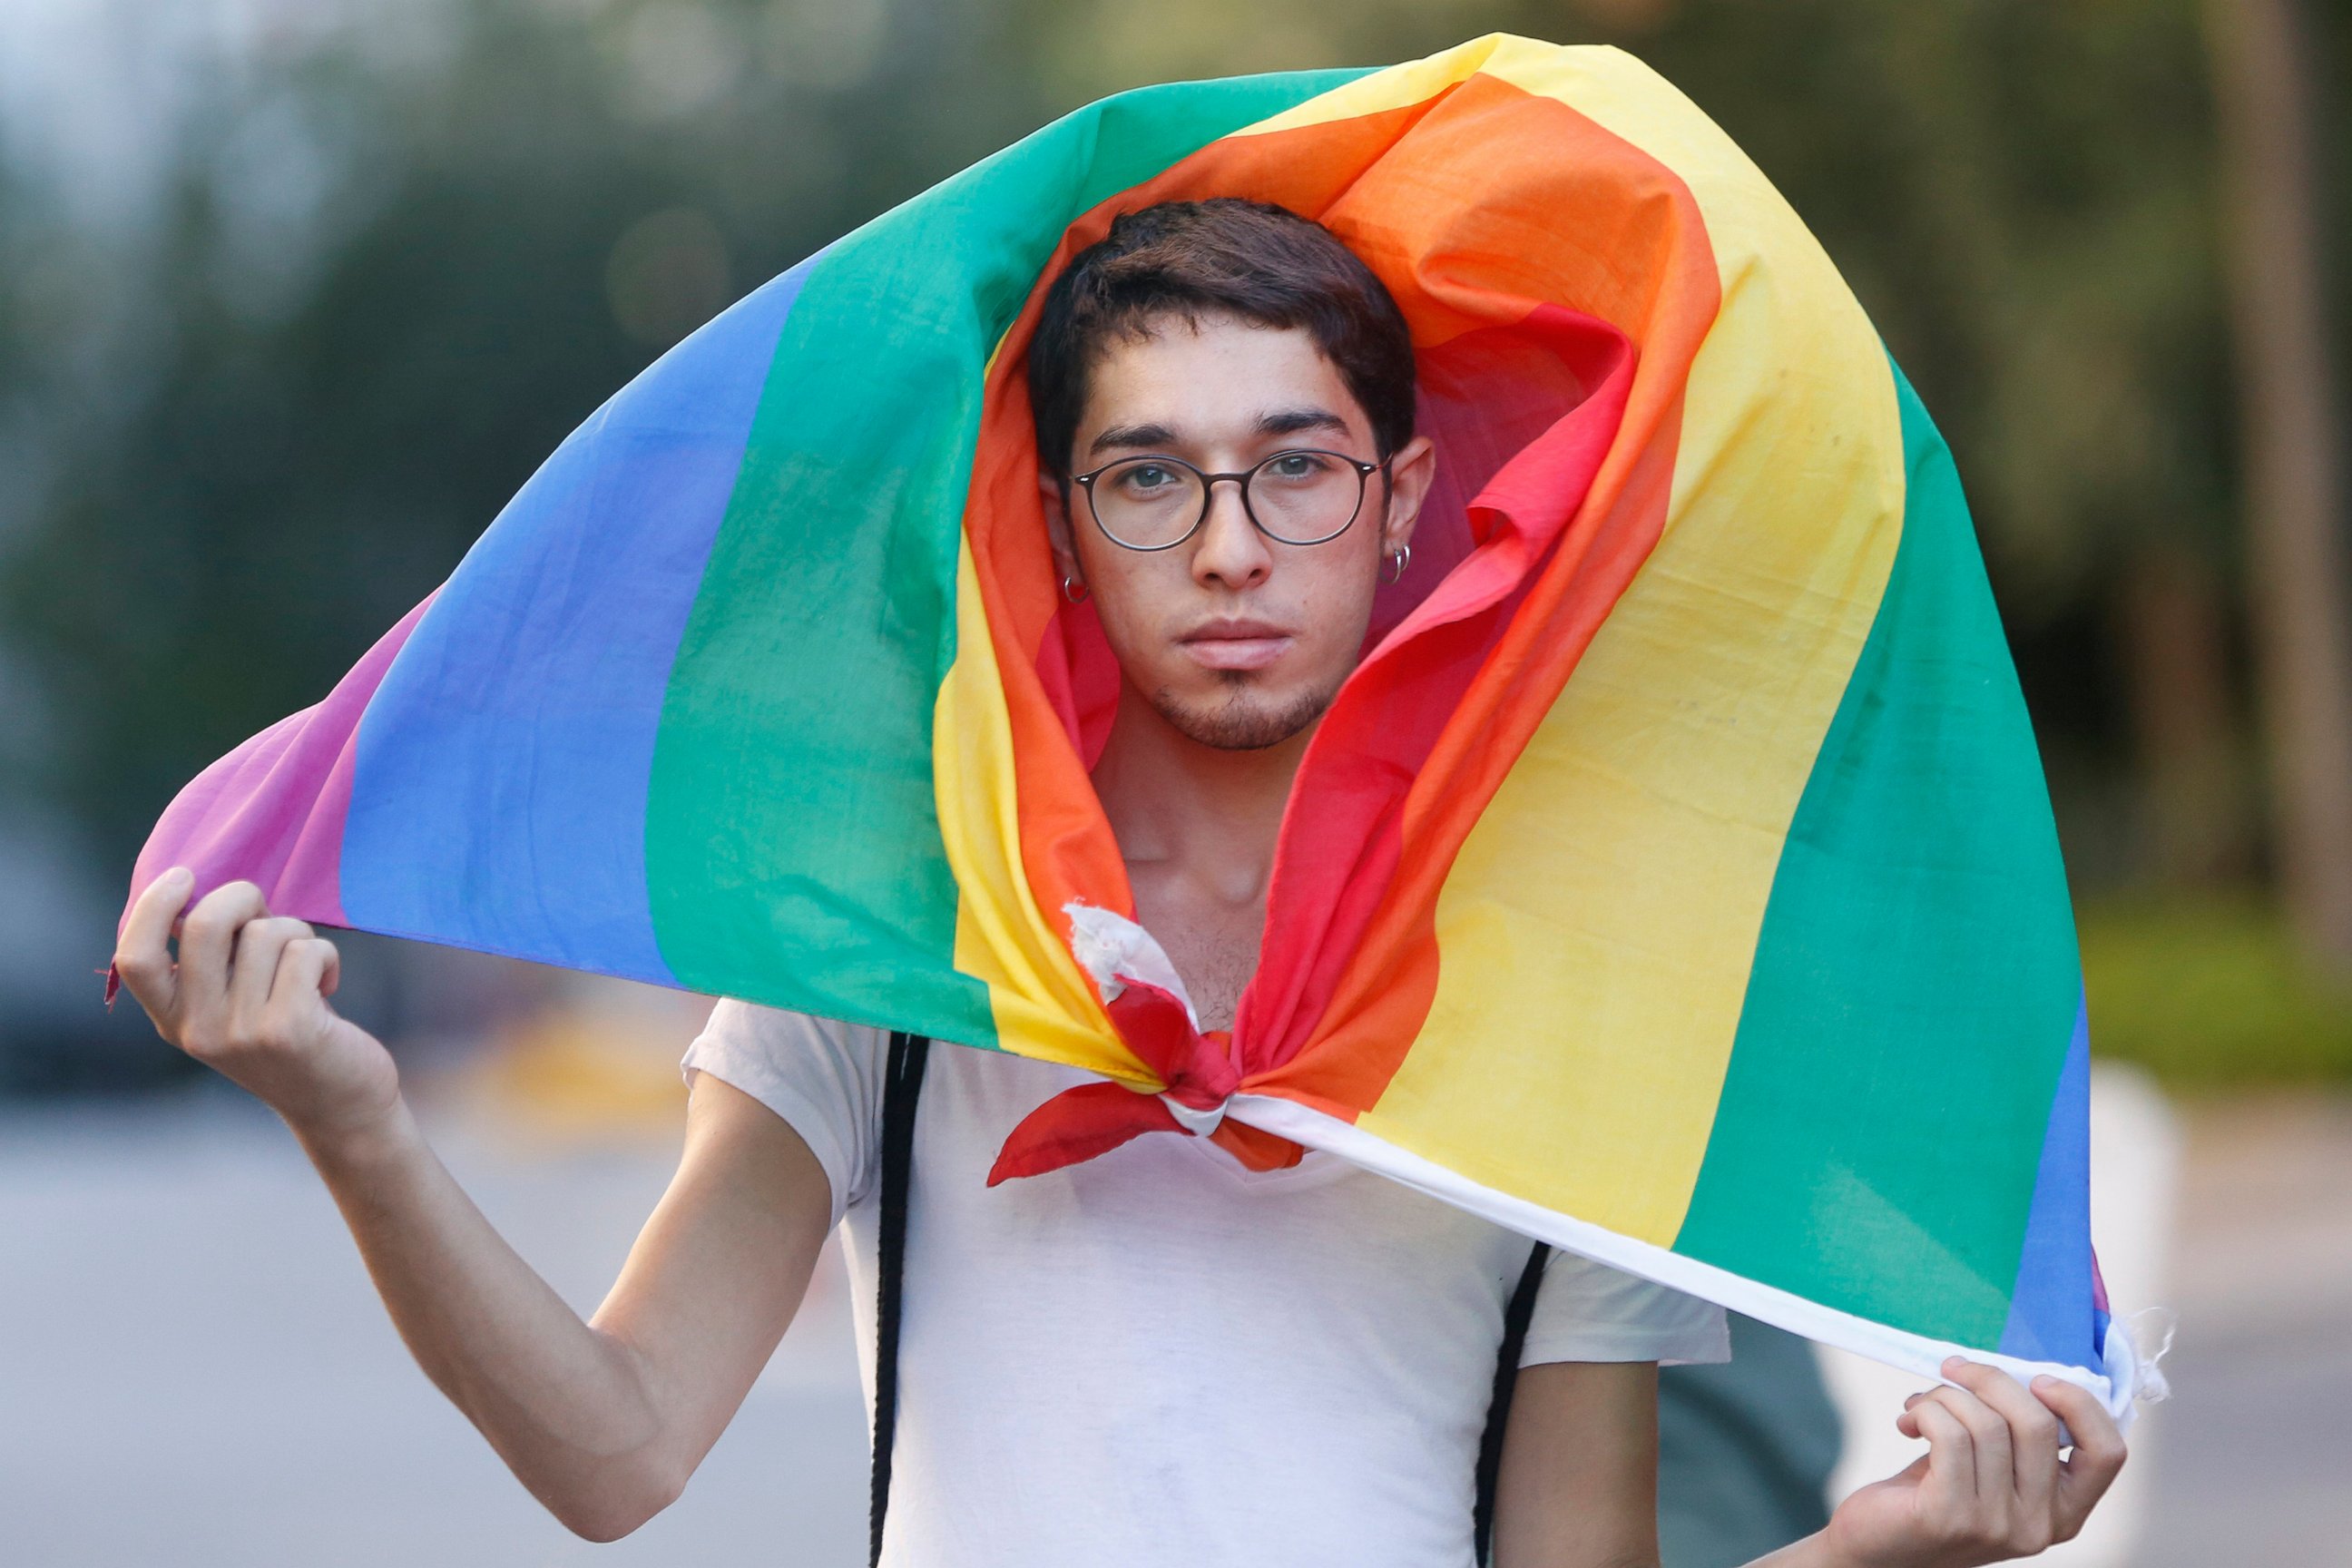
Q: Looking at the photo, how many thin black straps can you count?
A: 2